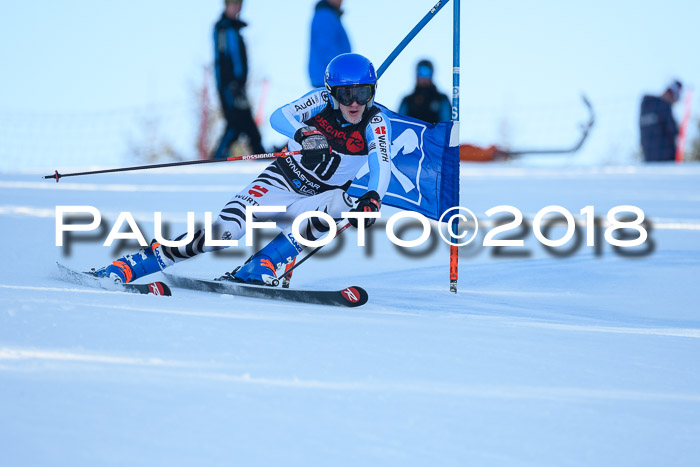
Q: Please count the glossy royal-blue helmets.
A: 1